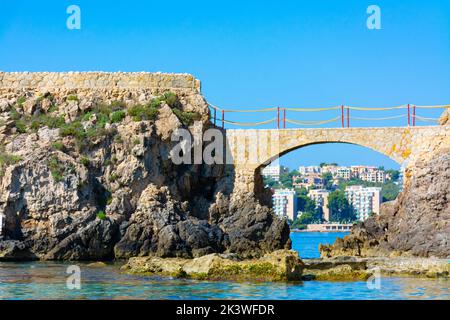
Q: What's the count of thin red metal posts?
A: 7